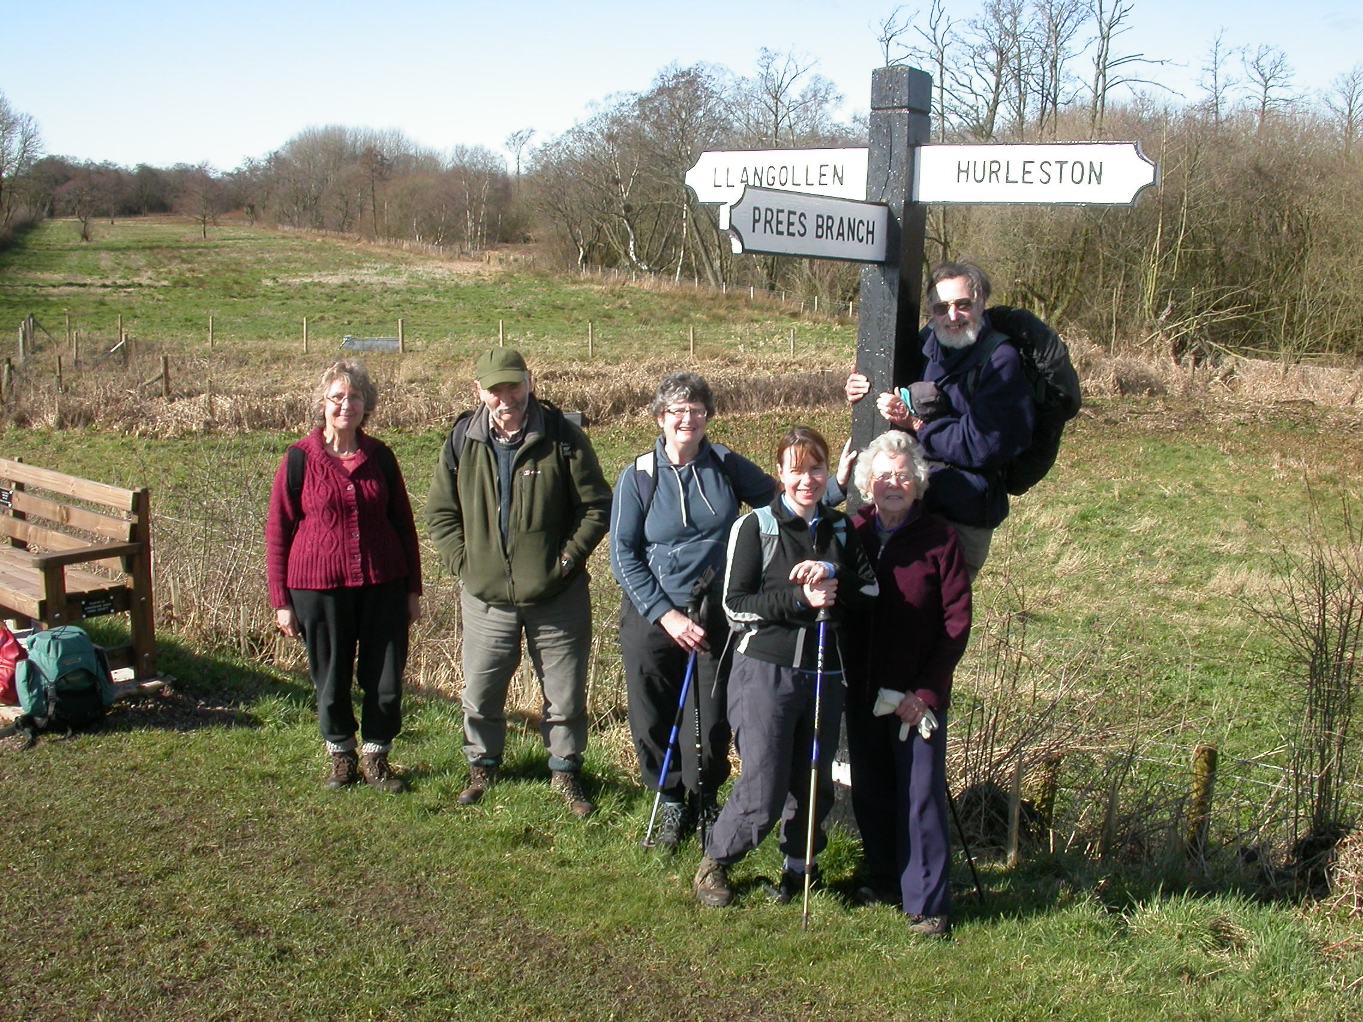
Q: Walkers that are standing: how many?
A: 6